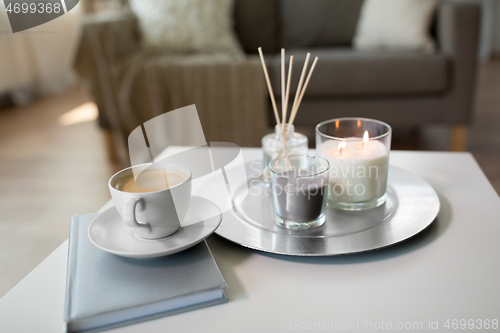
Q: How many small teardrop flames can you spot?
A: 2